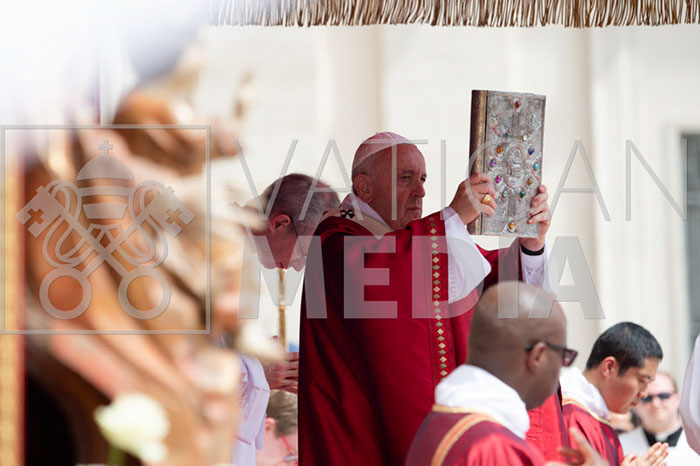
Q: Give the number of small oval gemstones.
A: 12